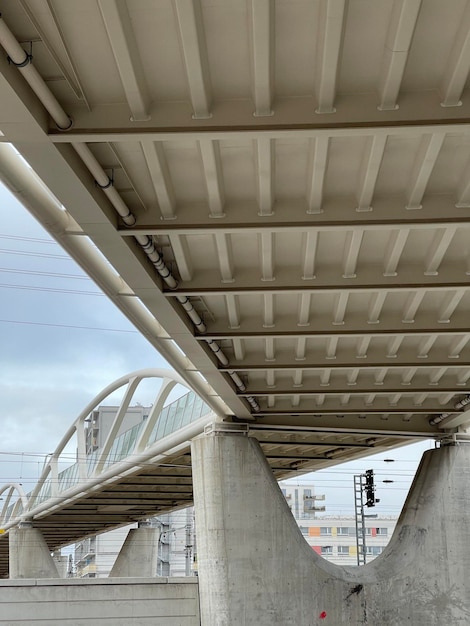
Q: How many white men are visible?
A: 0